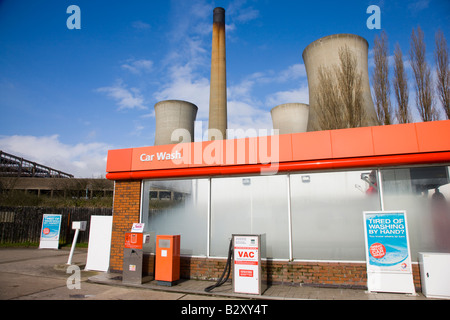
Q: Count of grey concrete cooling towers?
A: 3